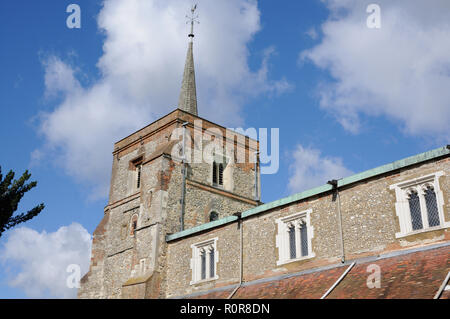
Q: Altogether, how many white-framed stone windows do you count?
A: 3